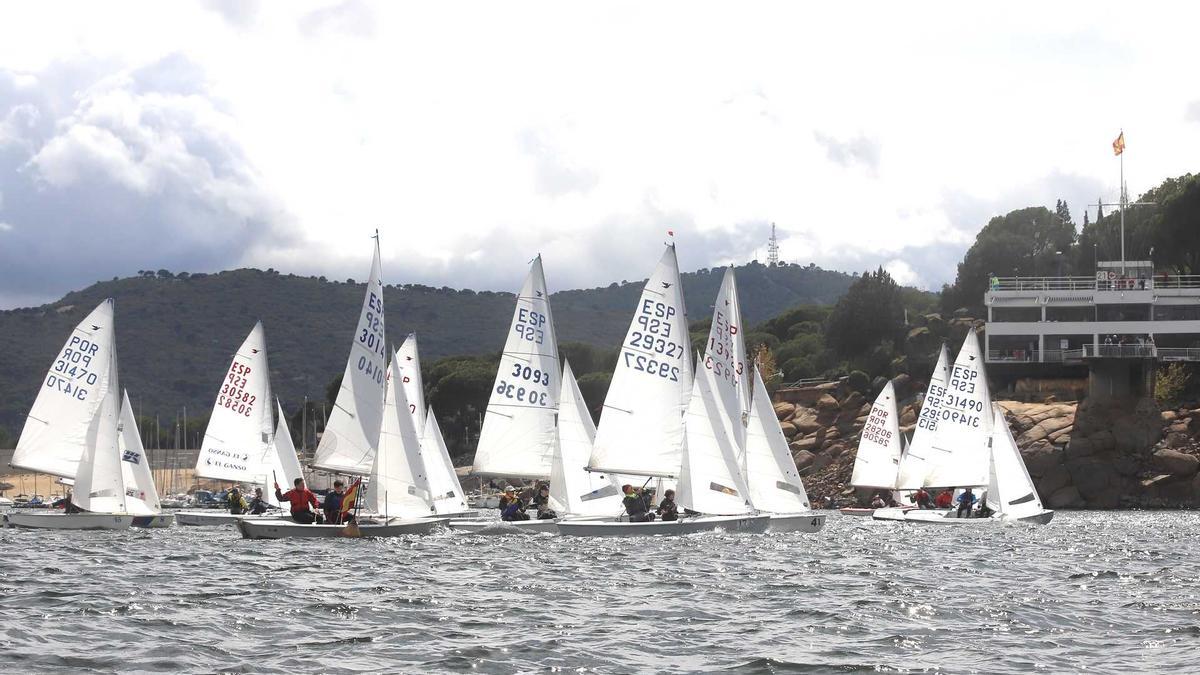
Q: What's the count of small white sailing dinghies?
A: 11